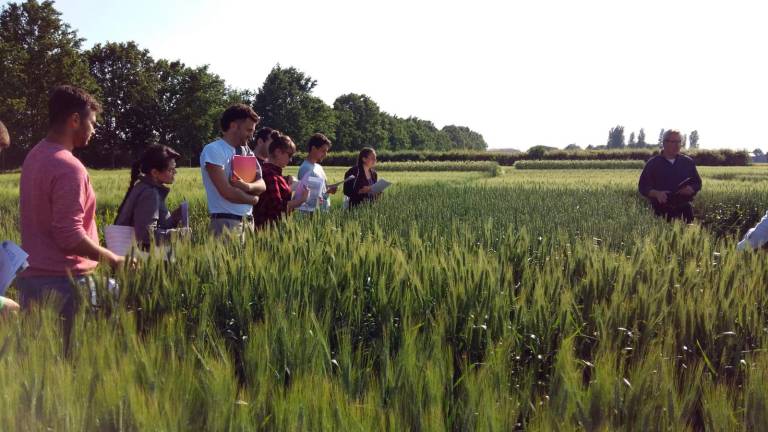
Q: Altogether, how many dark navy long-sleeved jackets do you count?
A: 1